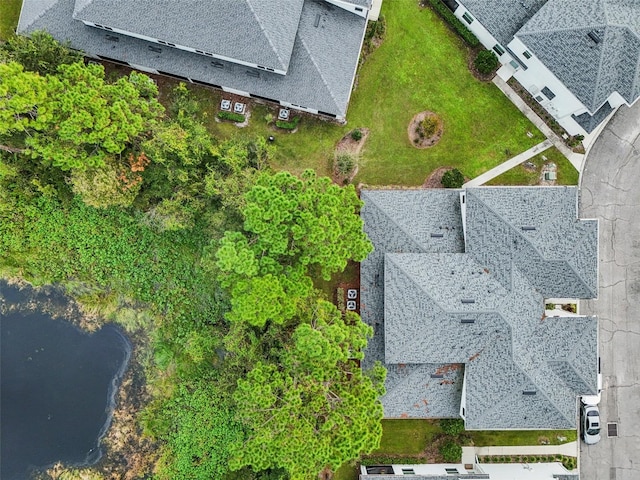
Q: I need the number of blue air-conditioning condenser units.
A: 0